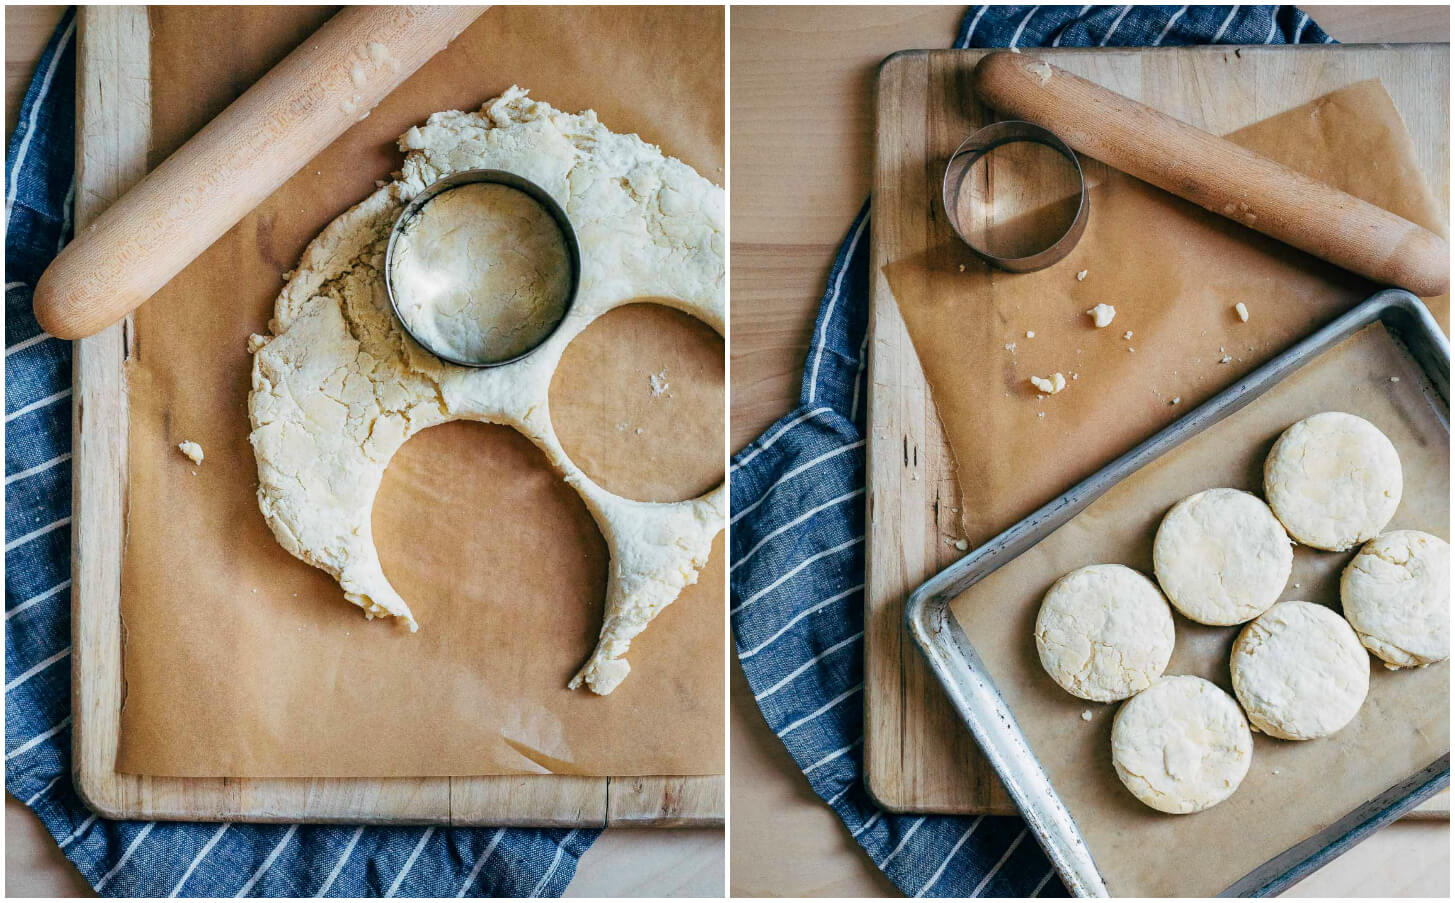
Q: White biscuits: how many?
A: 6